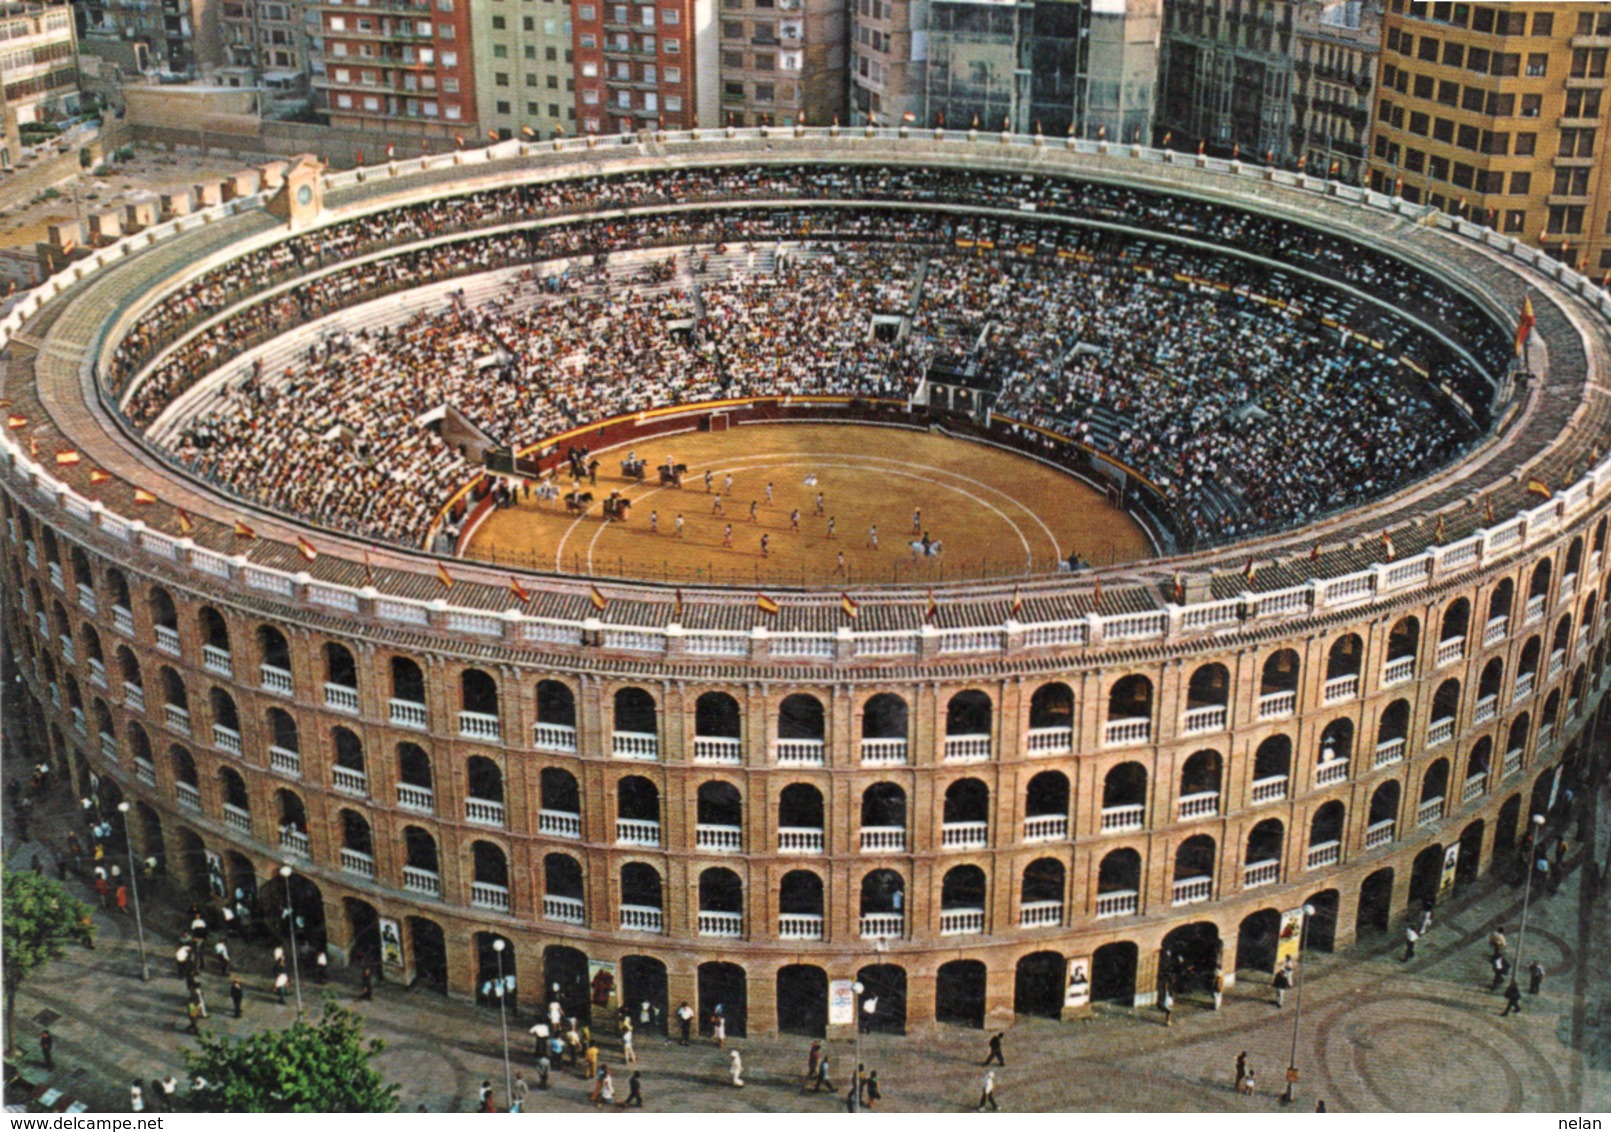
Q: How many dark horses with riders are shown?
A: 5